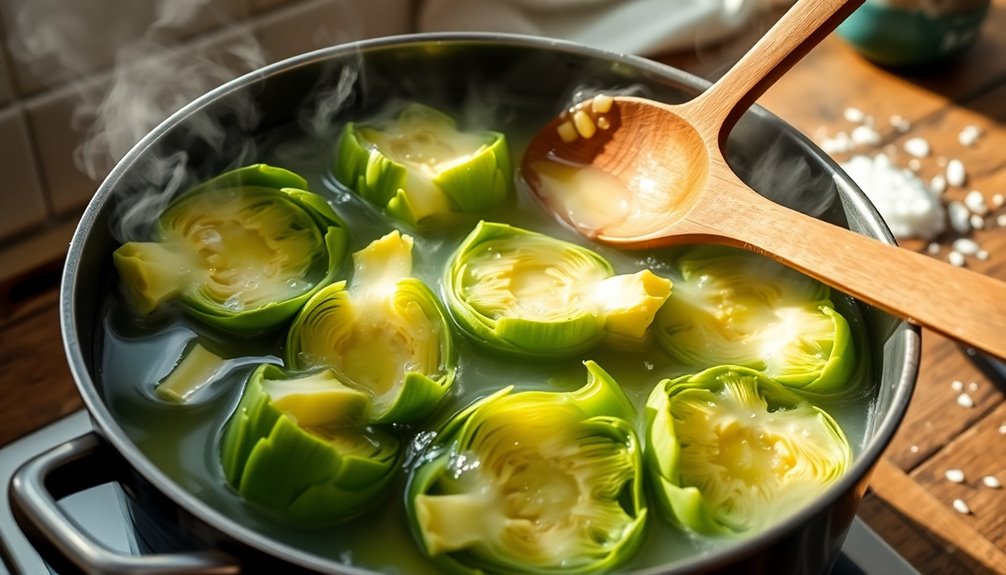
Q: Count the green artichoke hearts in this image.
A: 8